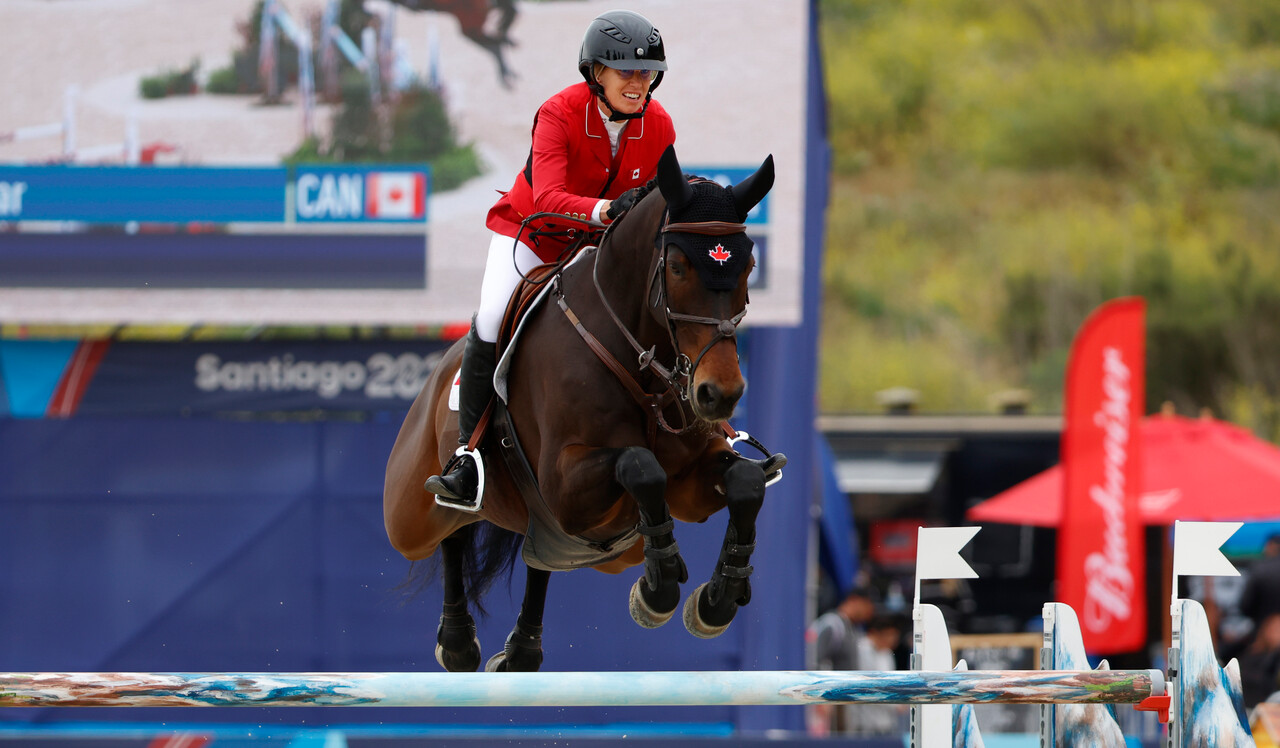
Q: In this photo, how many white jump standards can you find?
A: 3